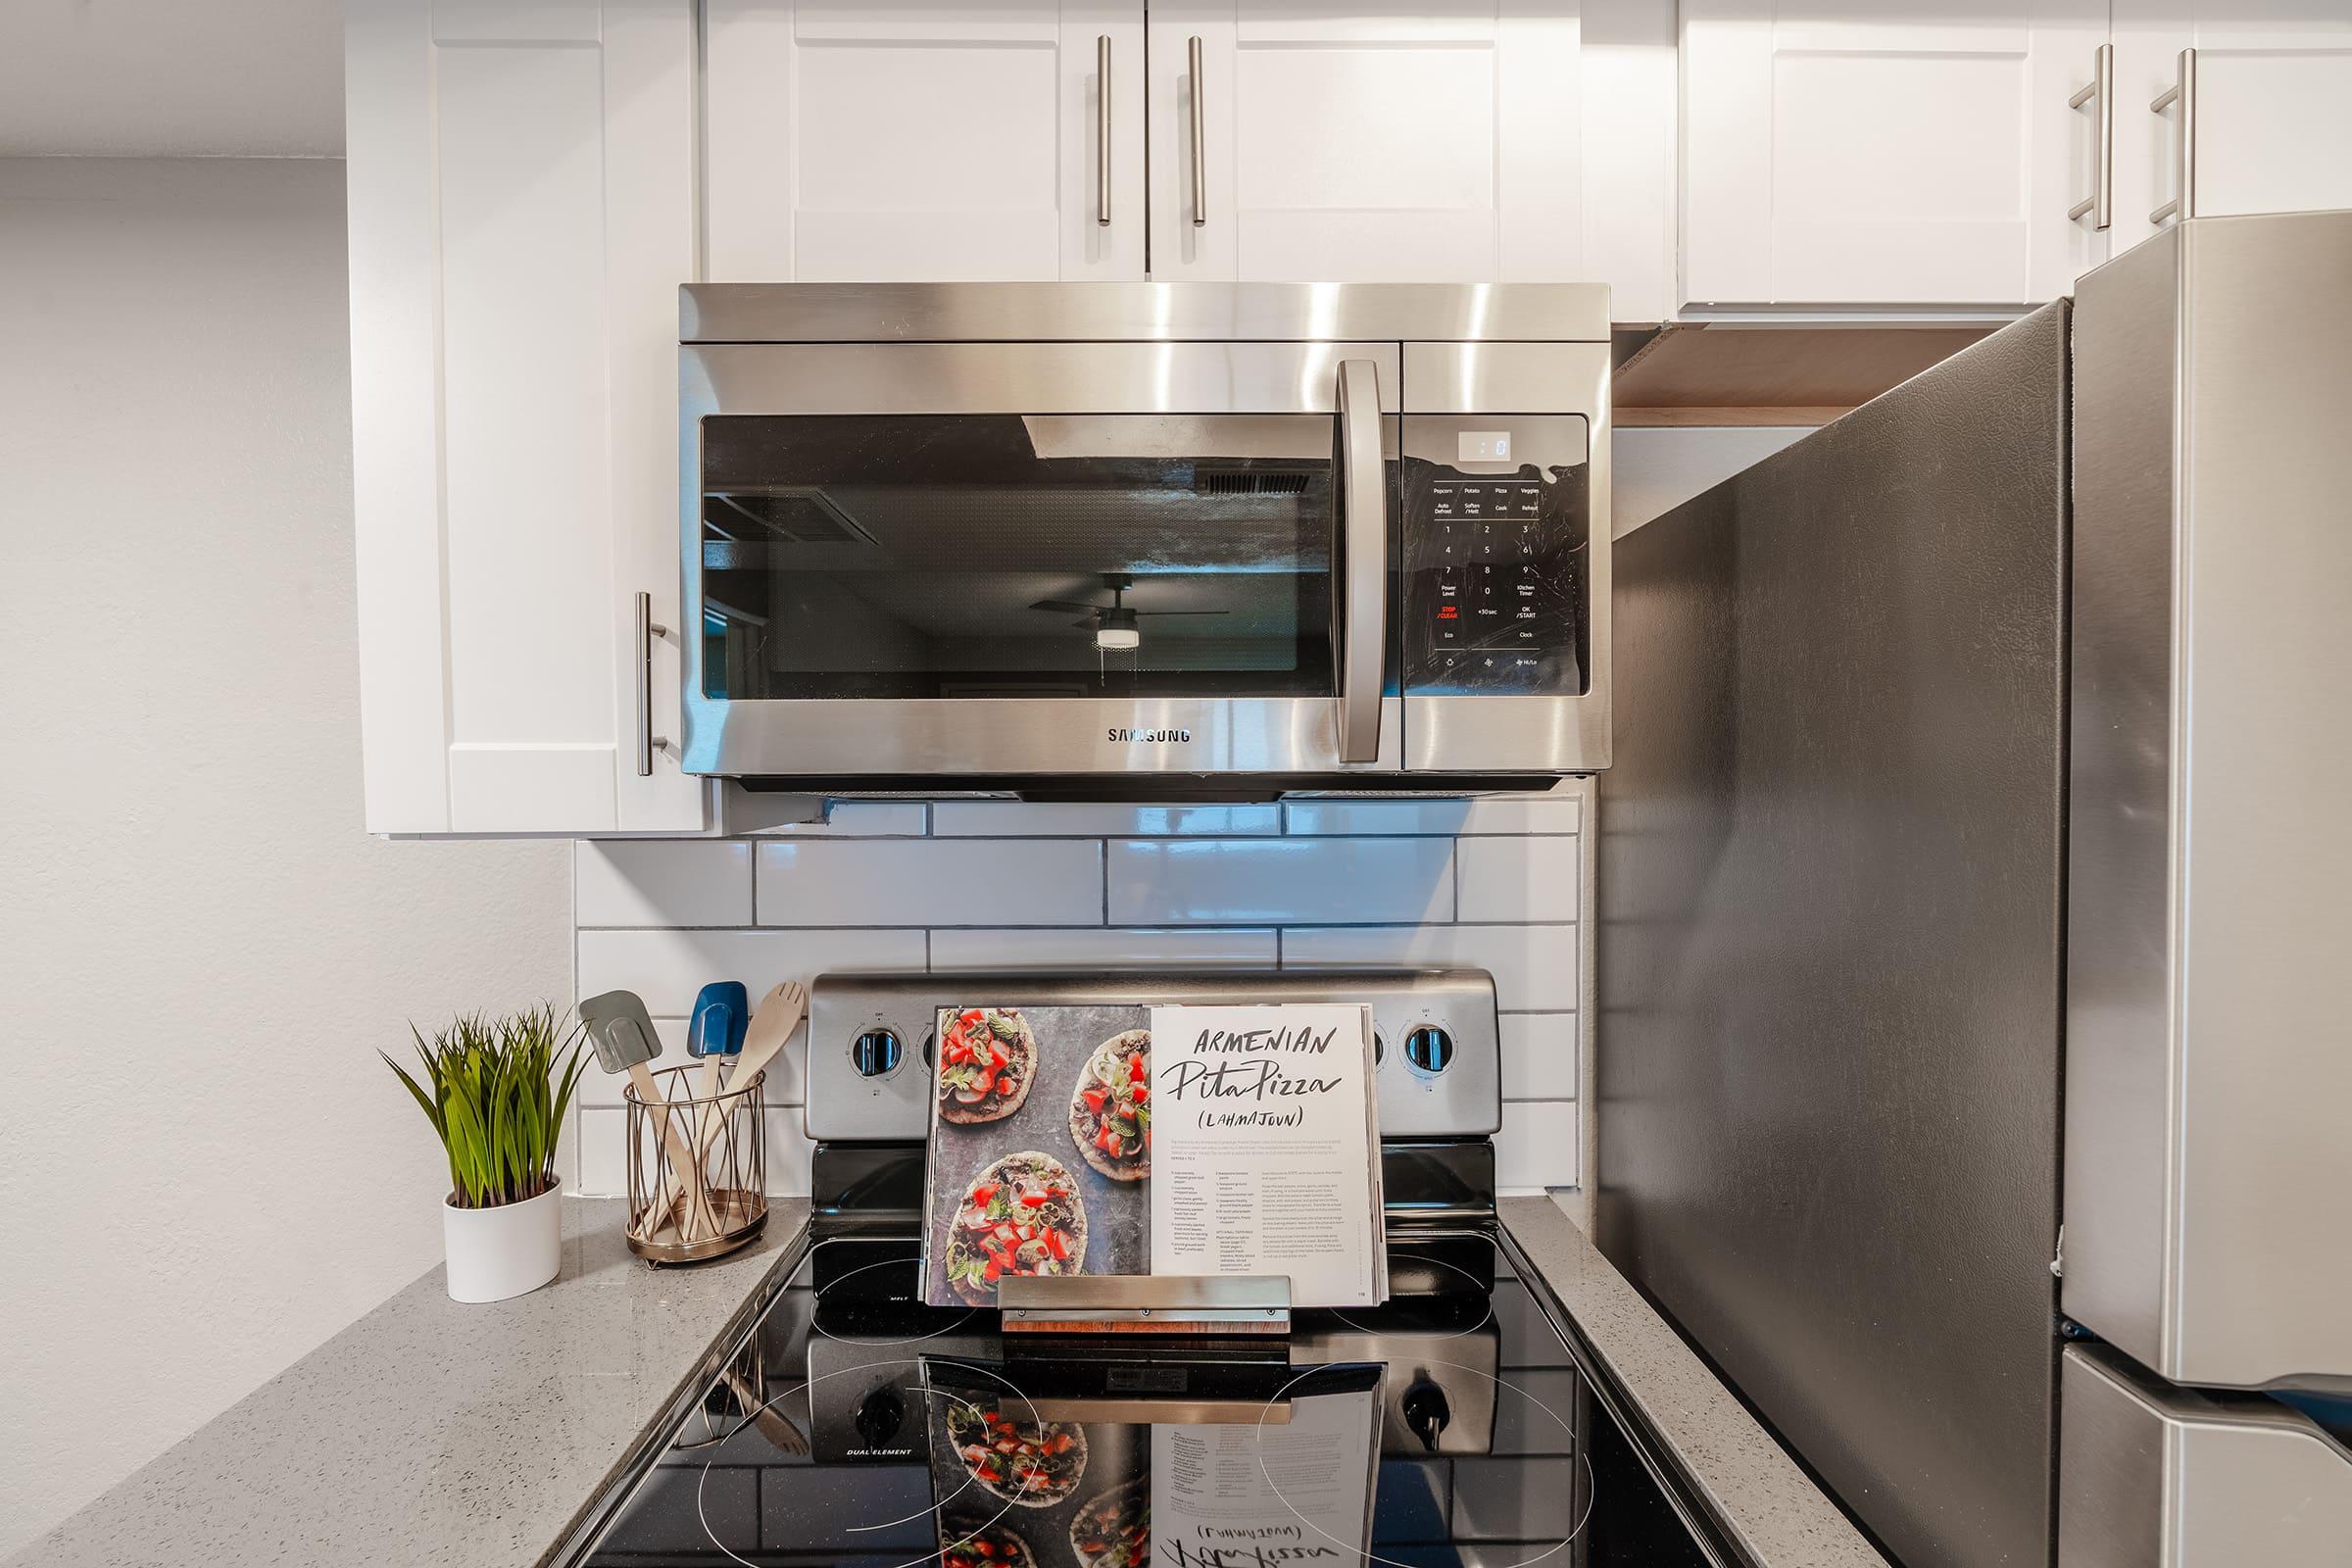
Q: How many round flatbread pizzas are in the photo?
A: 3